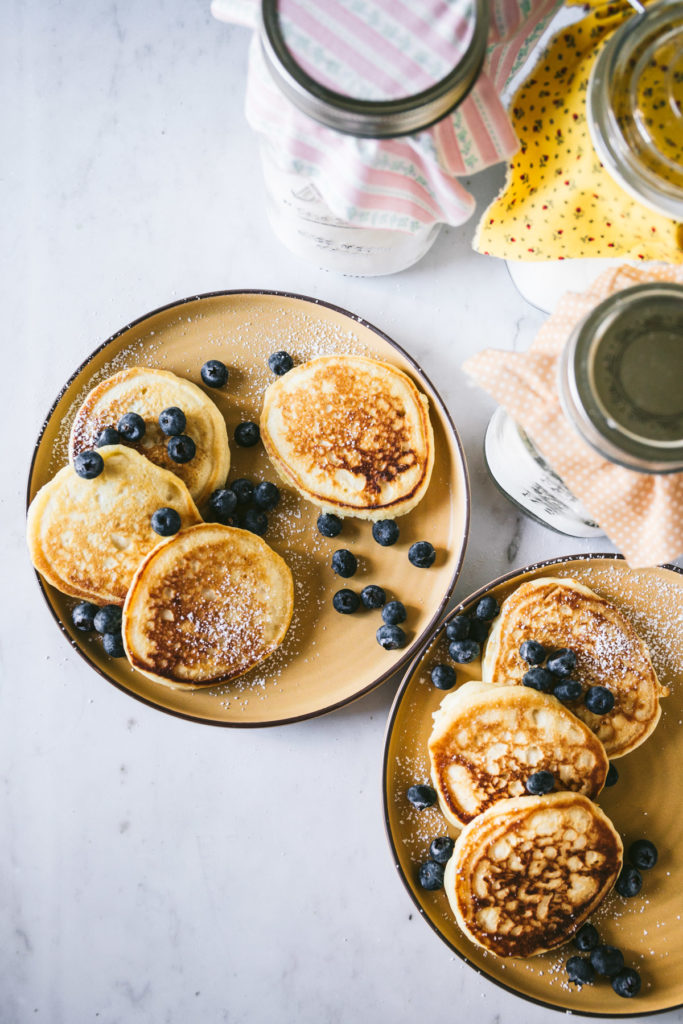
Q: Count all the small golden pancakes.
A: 7